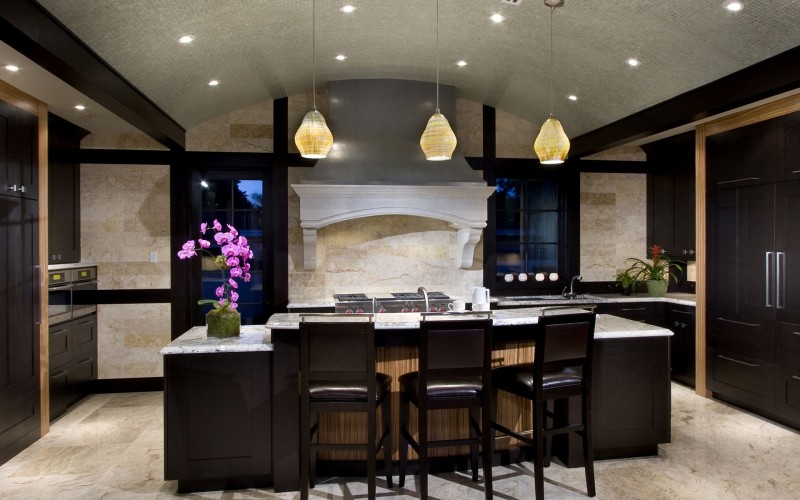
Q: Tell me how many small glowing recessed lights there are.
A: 11